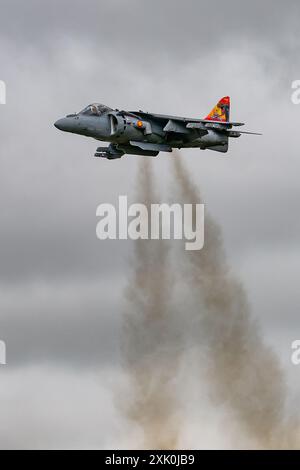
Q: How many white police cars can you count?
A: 0